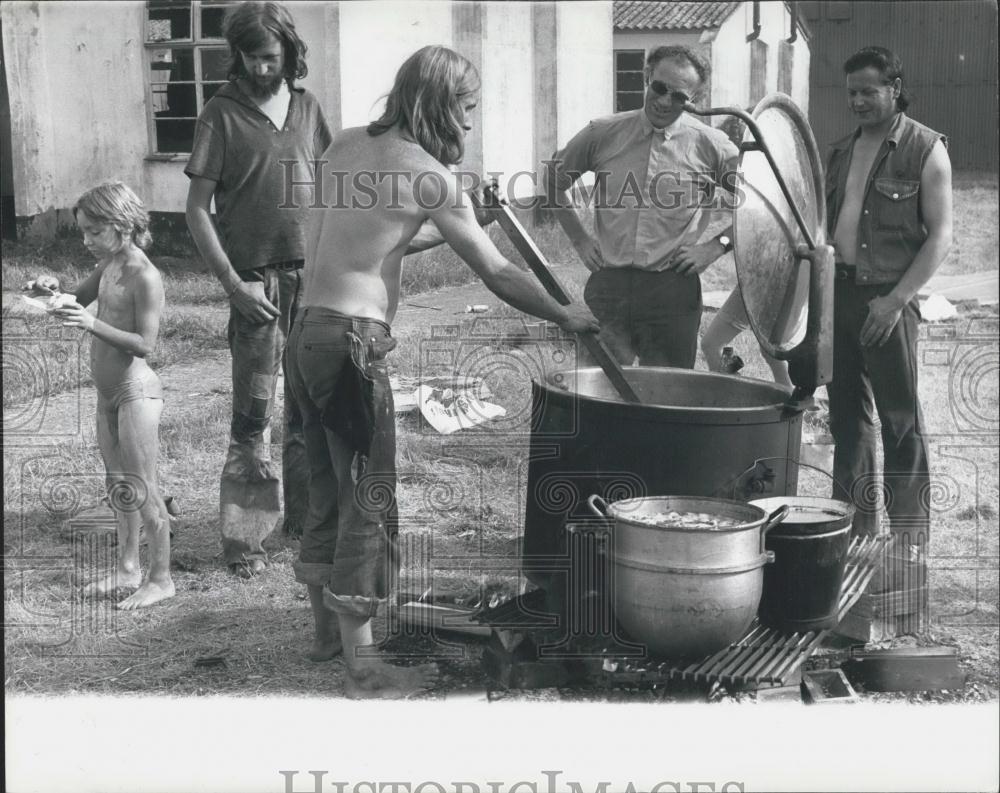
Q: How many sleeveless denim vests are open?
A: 1